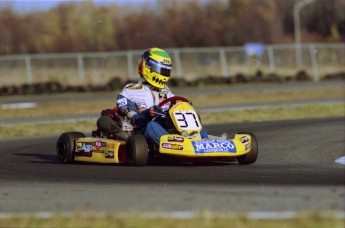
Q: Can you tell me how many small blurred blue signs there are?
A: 1